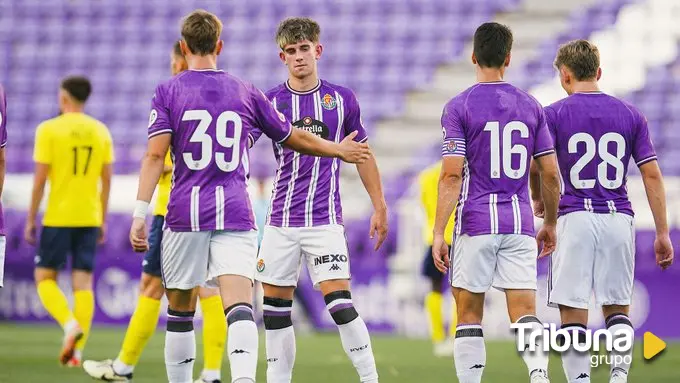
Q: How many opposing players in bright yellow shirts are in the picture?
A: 3